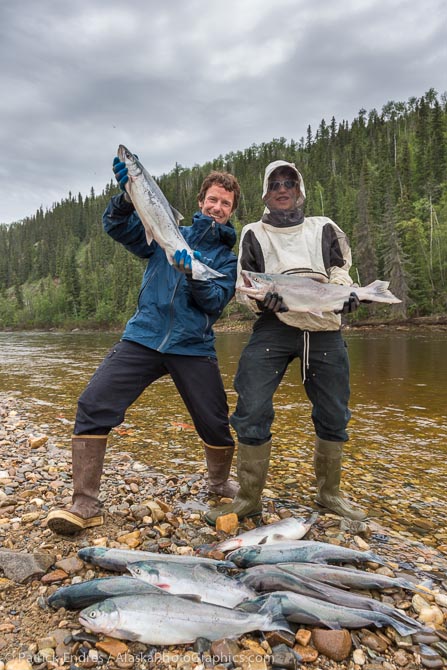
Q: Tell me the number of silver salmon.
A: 11